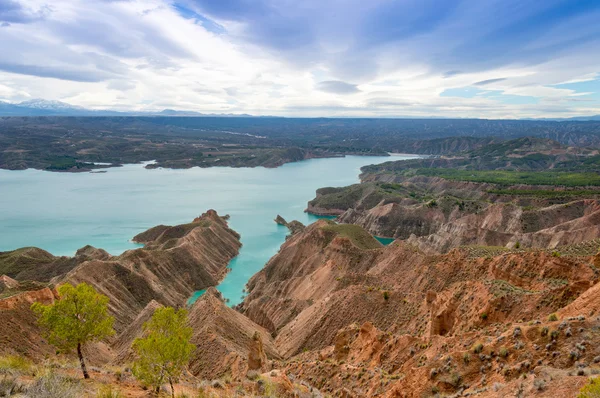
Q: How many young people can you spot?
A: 0